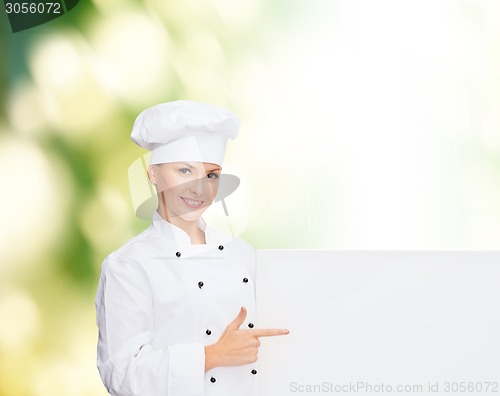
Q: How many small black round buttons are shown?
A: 8